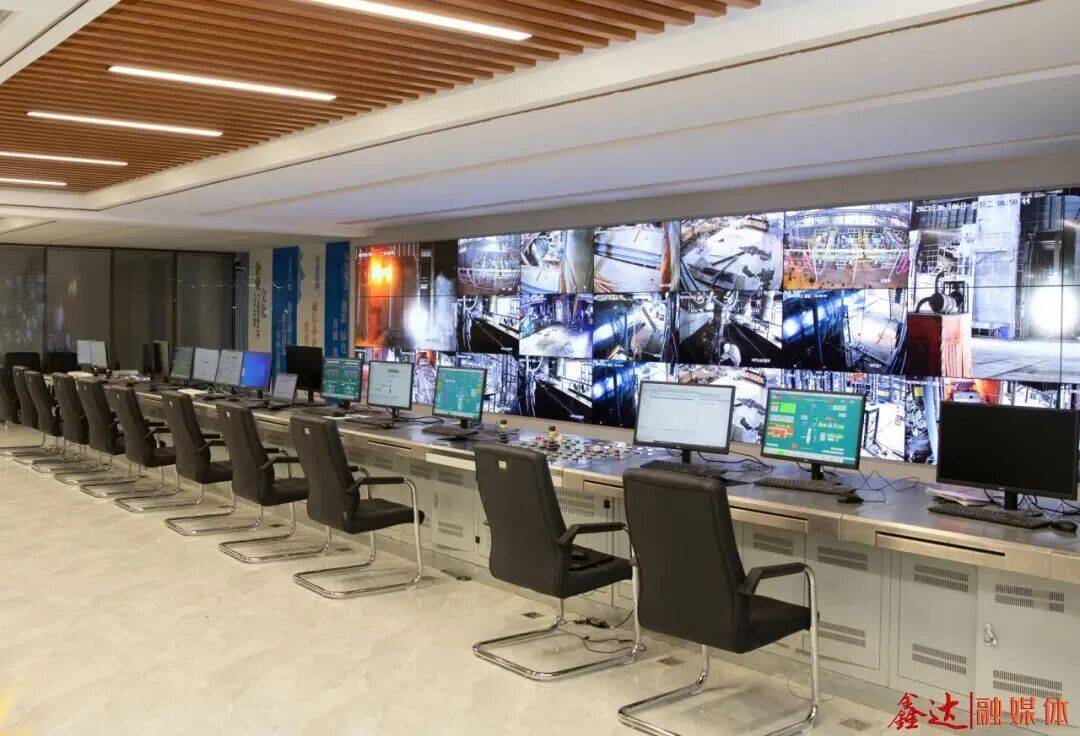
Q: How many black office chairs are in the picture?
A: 11